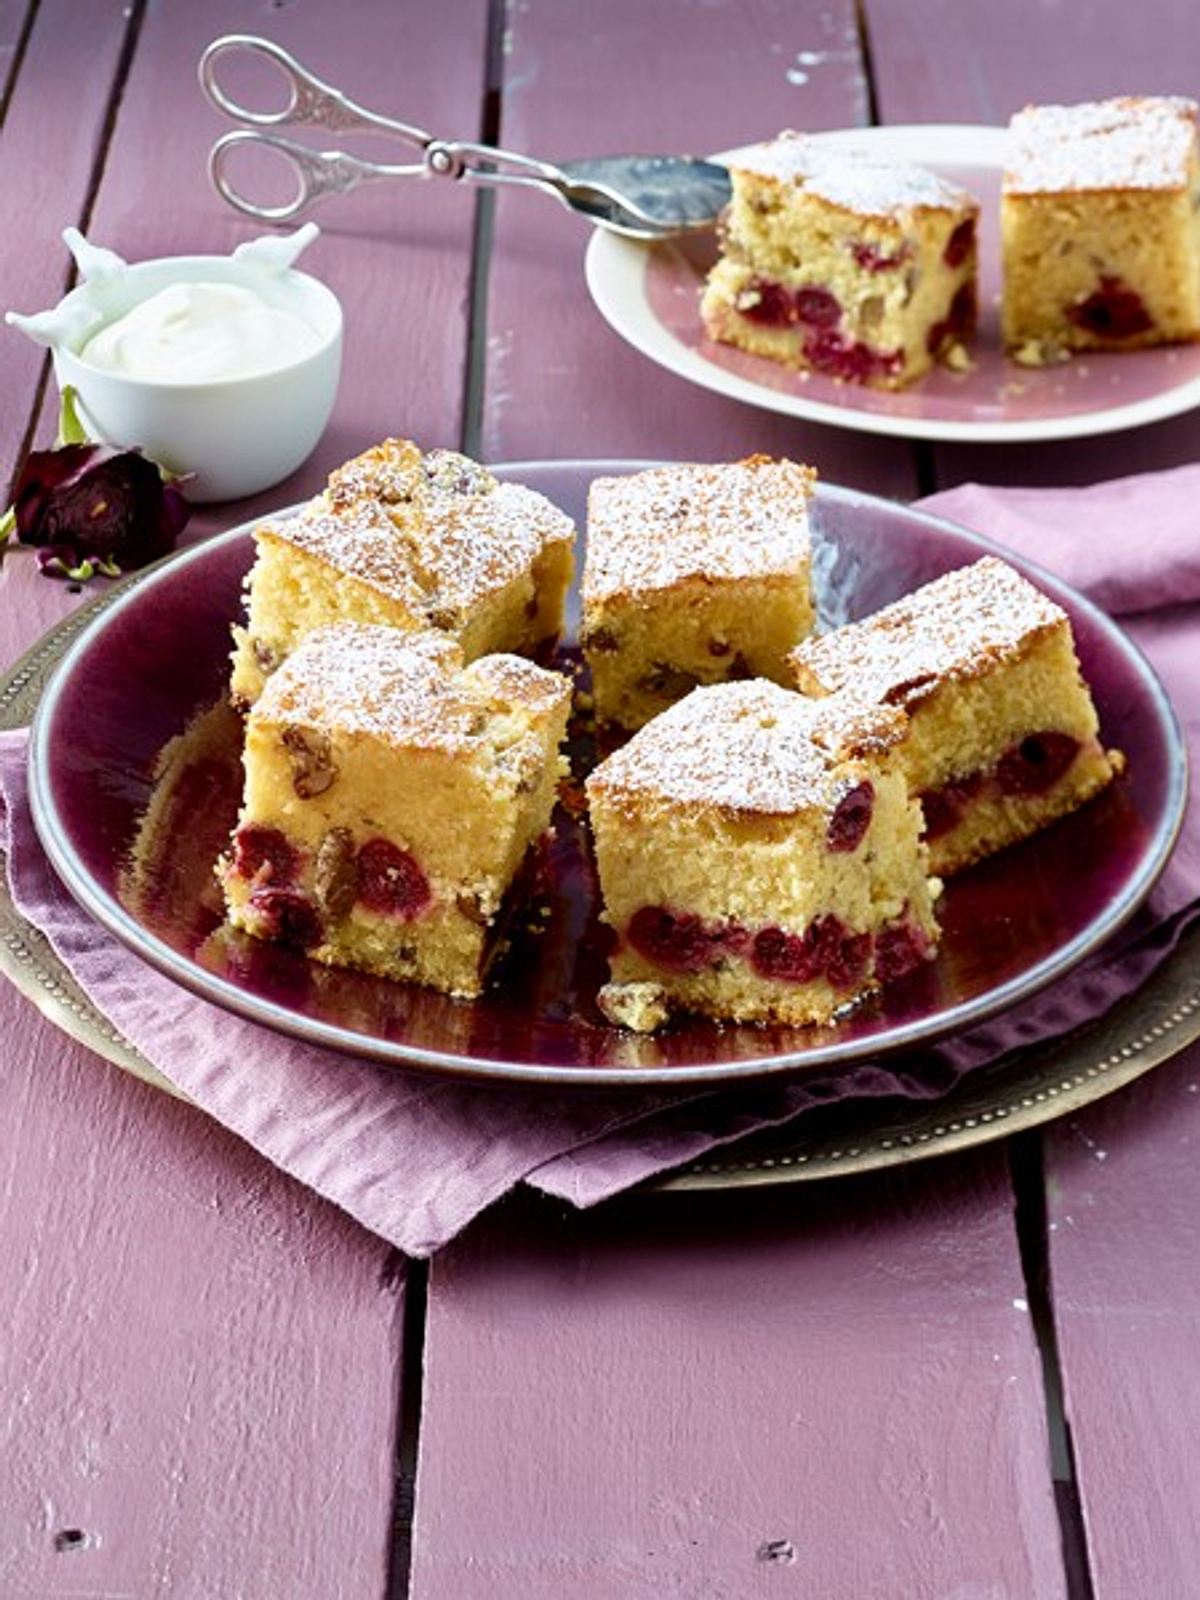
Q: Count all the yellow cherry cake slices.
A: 7